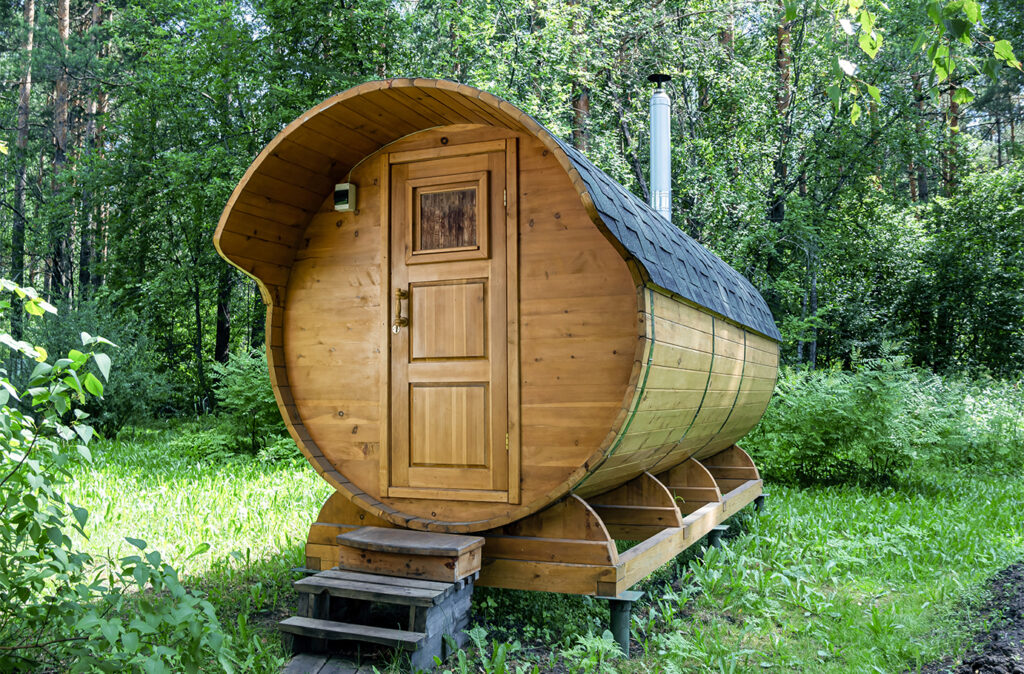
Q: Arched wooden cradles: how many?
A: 4